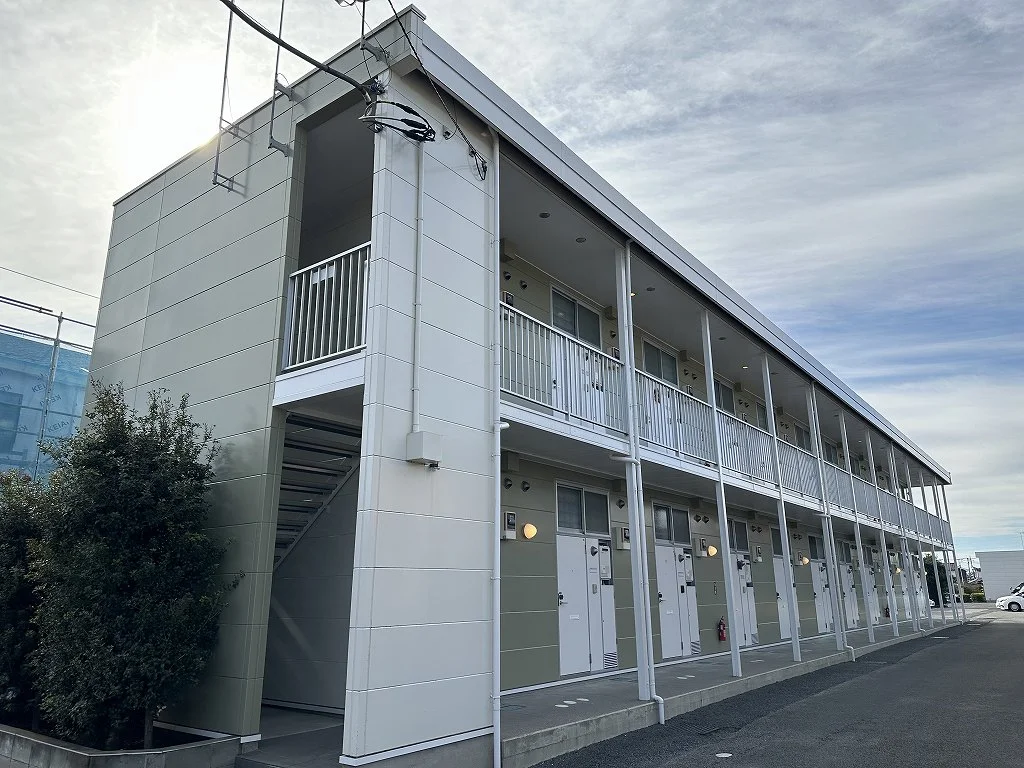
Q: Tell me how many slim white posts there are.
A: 11